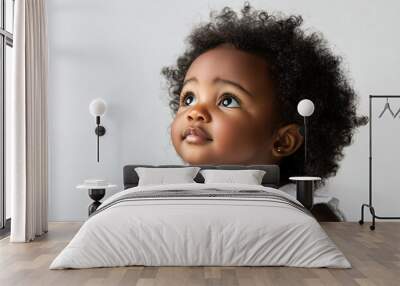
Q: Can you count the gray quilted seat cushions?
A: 0